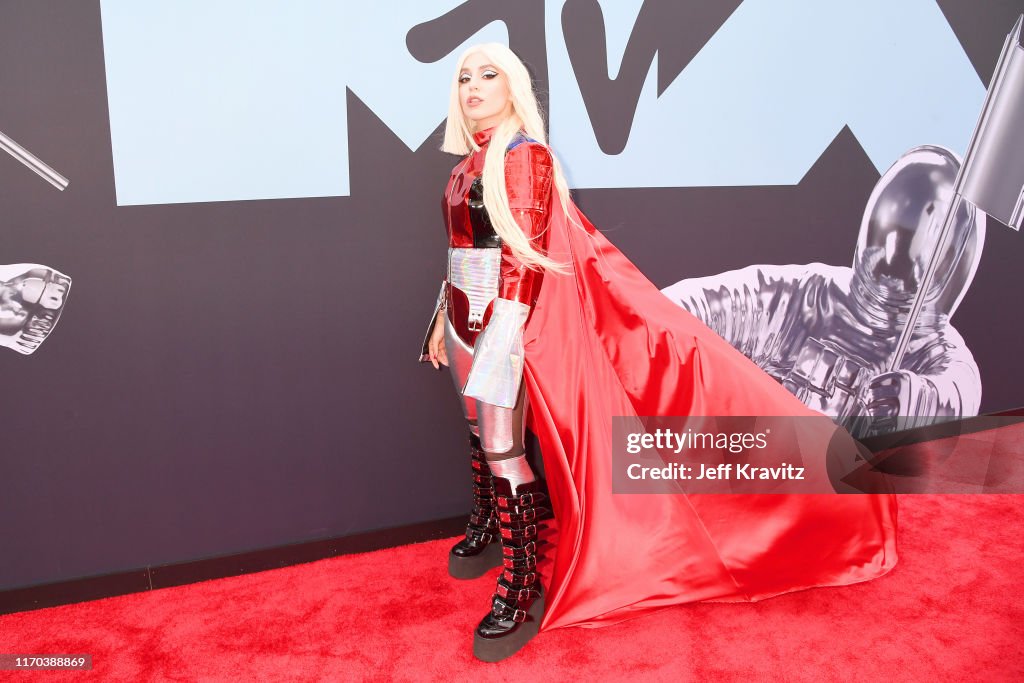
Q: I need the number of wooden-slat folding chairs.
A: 0